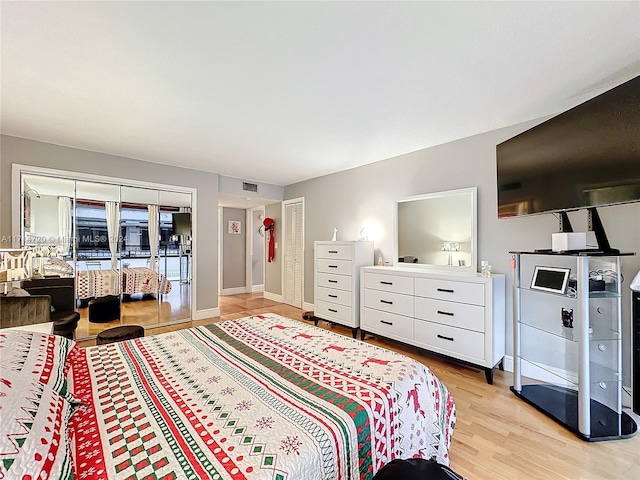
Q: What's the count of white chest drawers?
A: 2